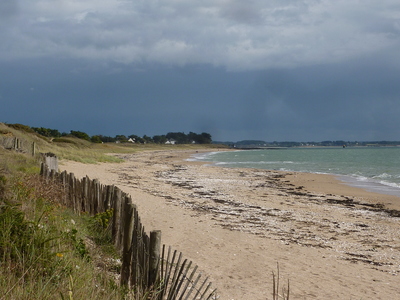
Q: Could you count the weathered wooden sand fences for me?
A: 1